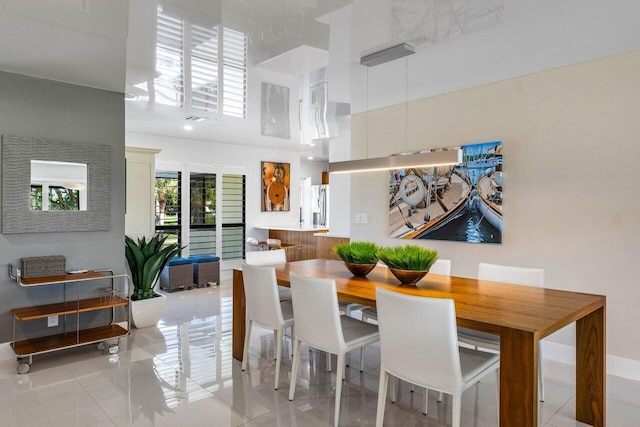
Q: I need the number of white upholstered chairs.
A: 6